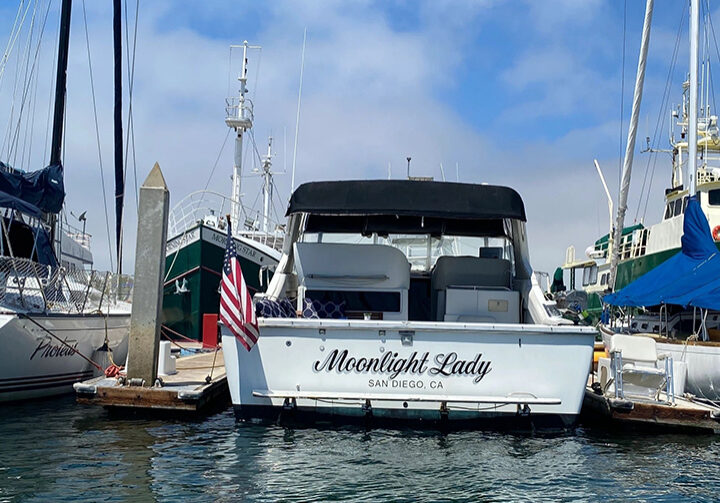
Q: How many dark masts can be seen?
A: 2